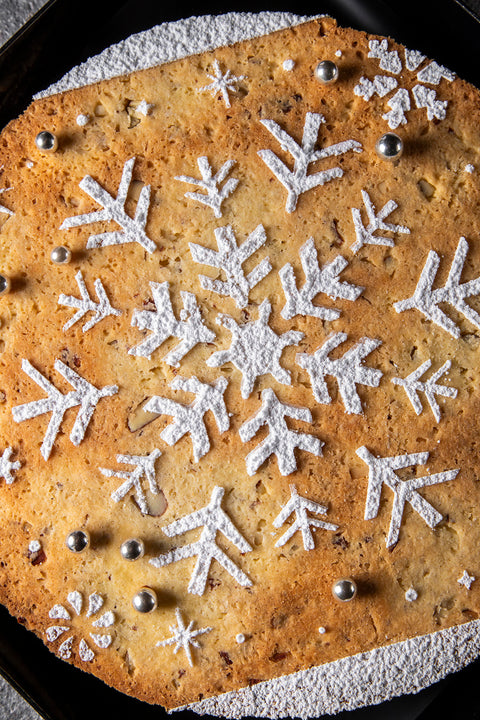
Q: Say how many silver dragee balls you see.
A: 9